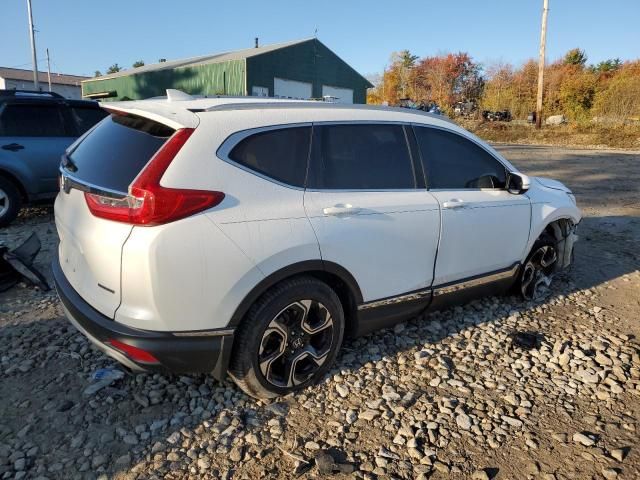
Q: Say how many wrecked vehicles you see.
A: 1